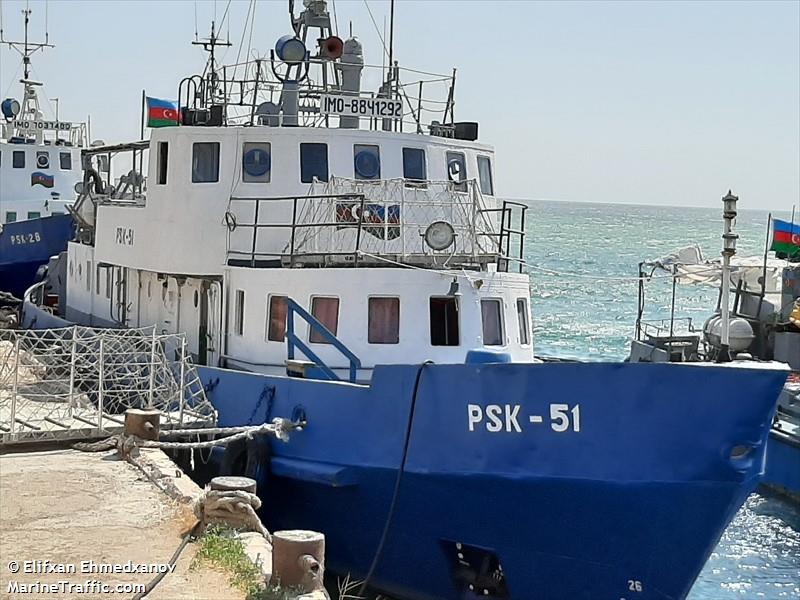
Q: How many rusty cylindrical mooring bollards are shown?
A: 3